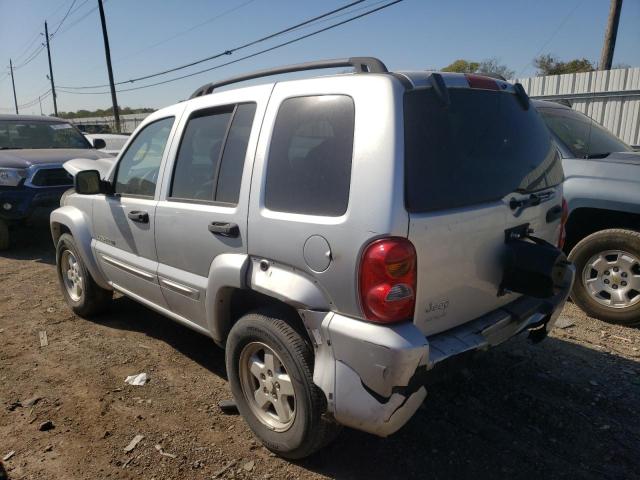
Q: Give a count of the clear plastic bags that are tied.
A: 0